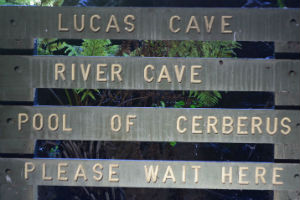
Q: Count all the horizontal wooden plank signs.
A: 4